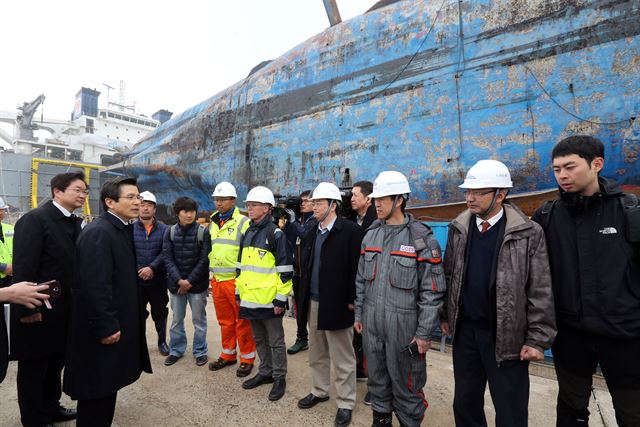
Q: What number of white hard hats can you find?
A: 7